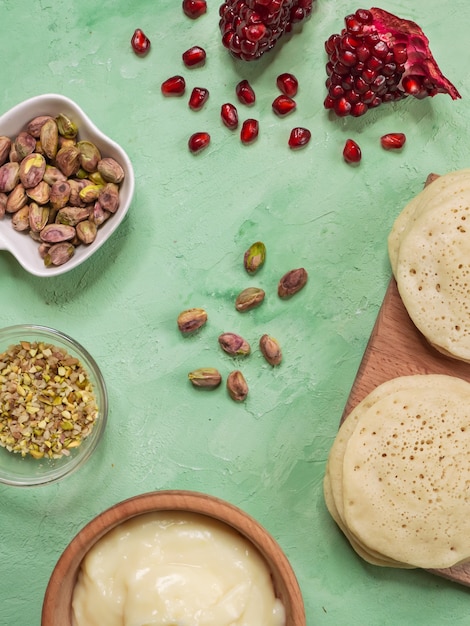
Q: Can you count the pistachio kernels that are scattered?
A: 8